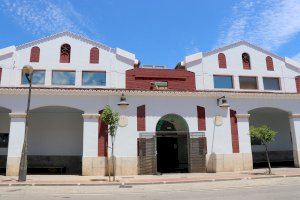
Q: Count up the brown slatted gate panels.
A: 2